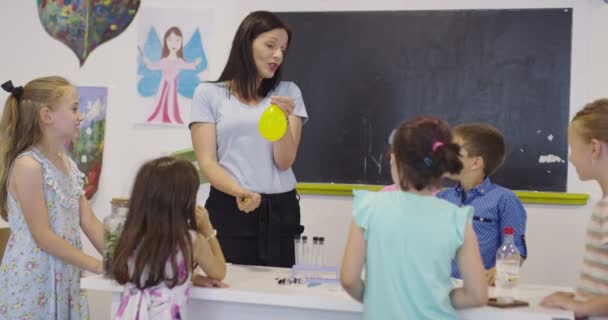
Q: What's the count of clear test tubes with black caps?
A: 4